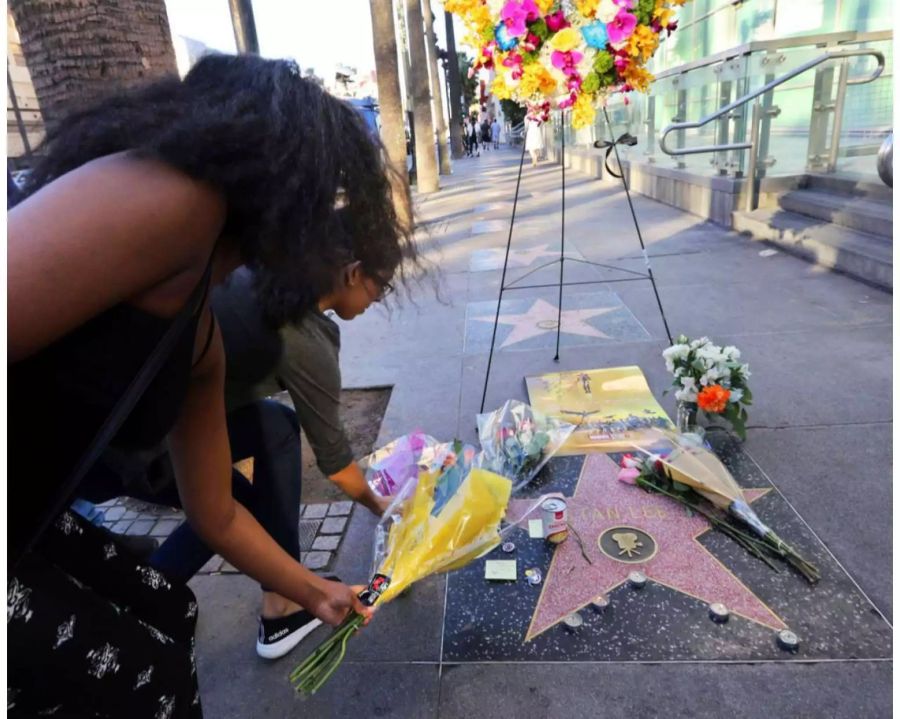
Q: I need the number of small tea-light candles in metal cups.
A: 5